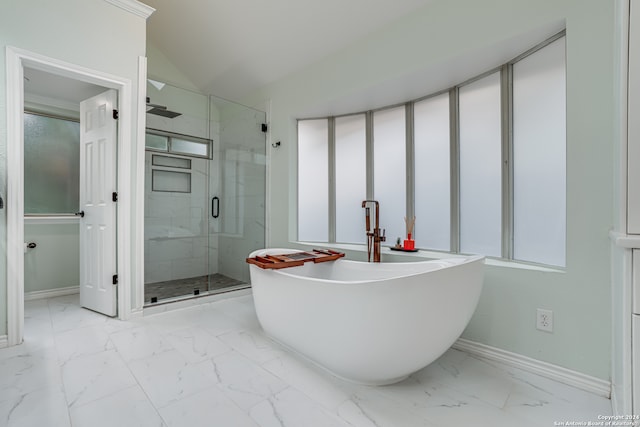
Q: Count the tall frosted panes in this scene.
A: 6